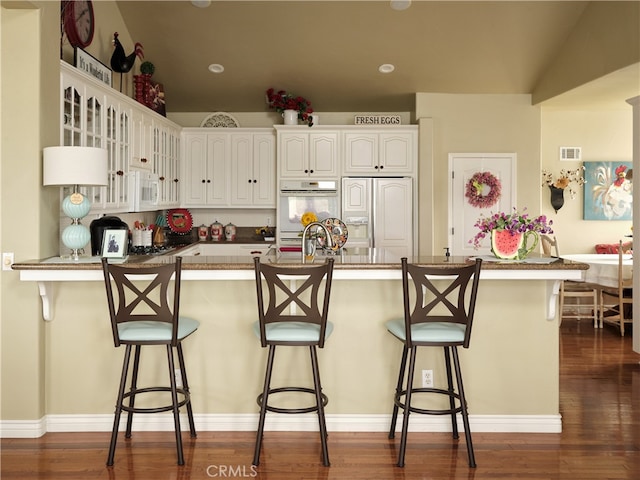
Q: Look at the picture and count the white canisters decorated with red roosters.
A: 3